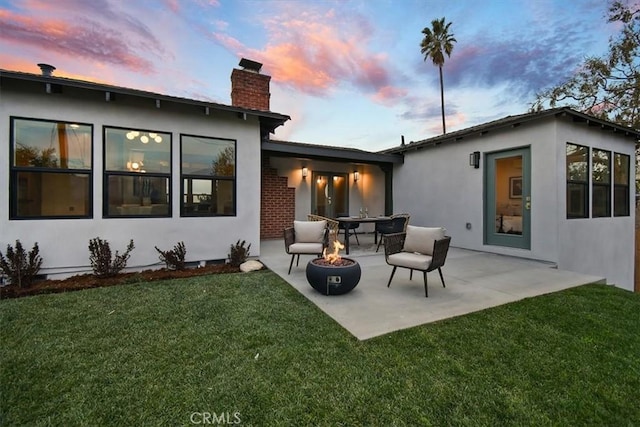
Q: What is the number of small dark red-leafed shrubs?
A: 4